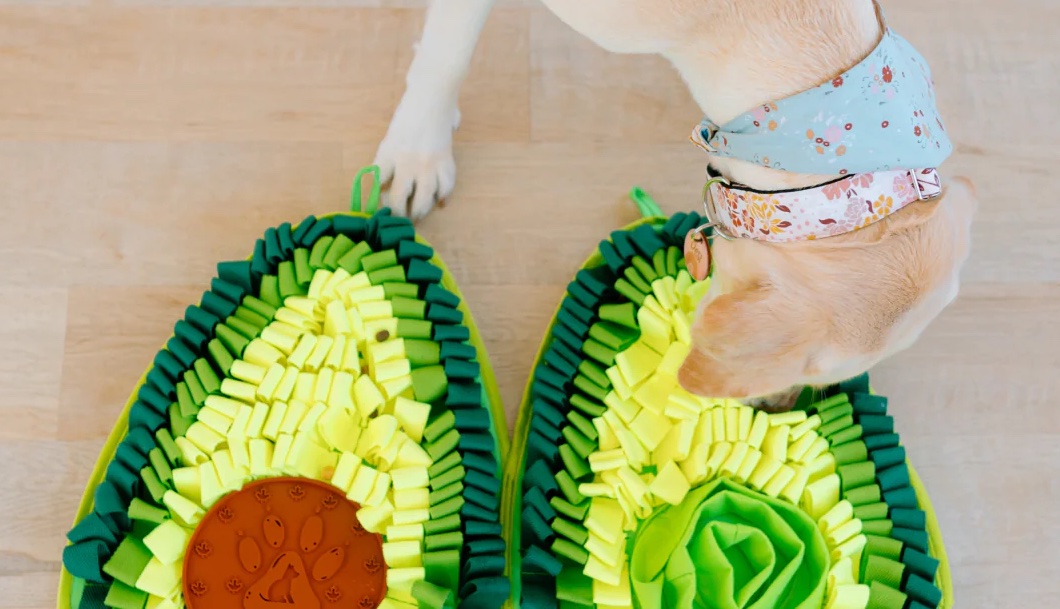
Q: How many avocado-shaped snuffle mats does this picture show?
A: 2